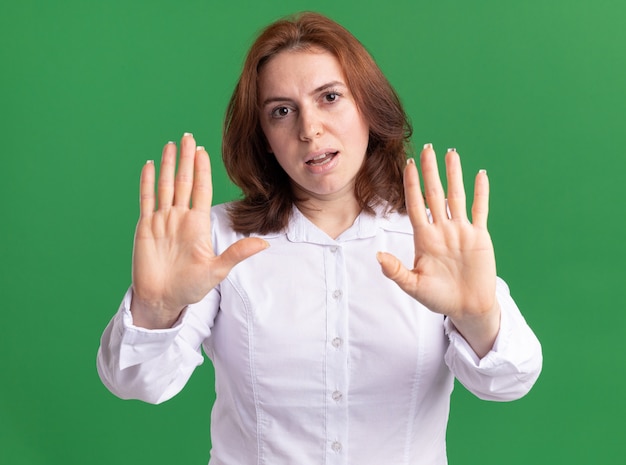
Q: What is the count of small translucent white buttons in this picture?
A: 5